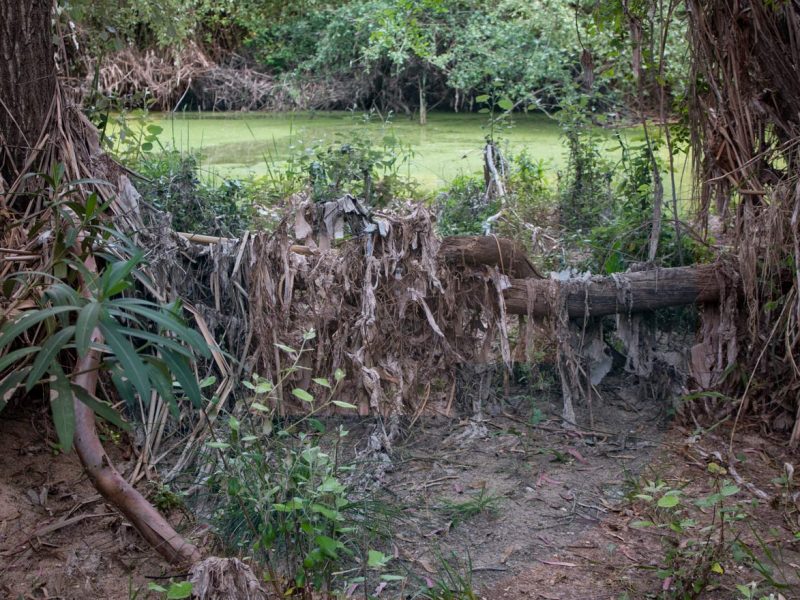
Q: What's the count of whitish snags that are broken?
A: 1